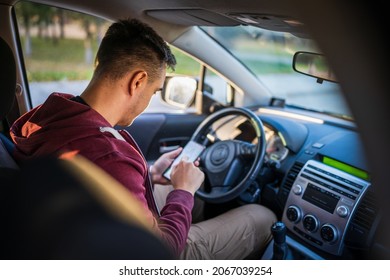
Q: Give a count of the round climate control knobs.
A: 3